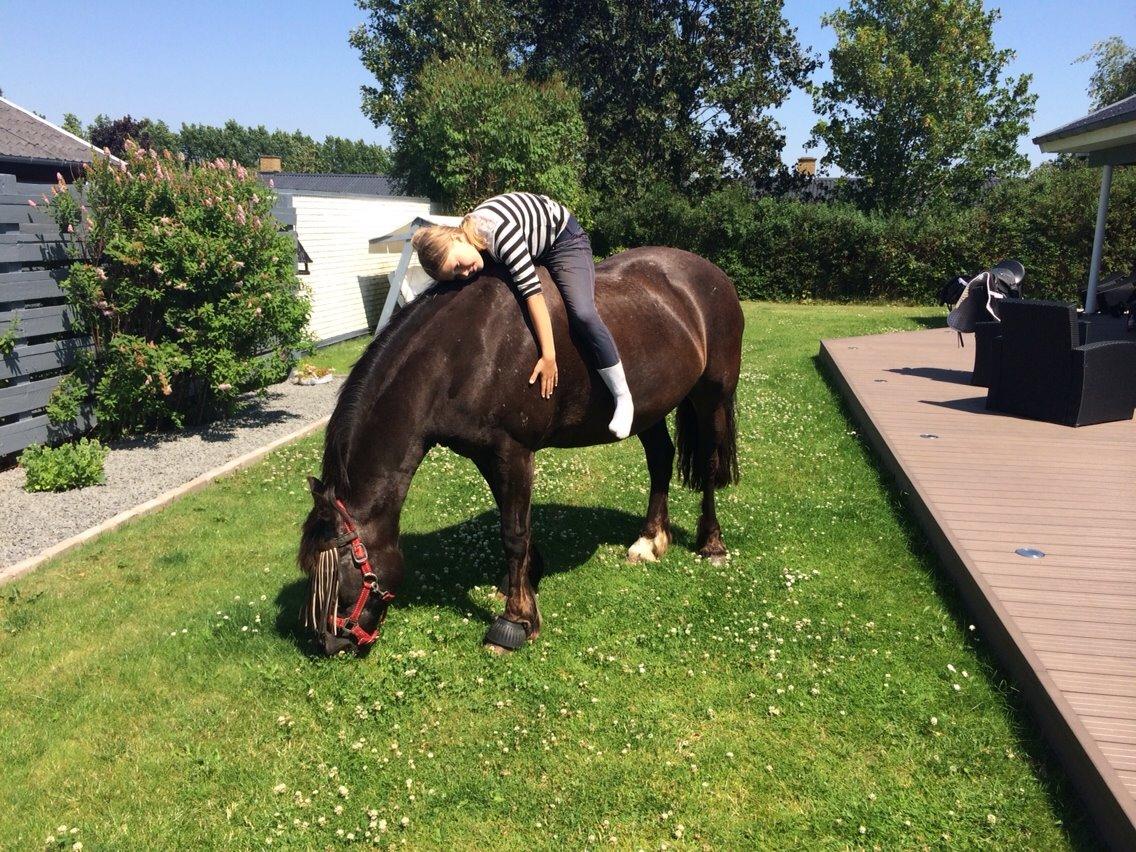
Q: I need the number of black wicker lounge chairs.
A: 2